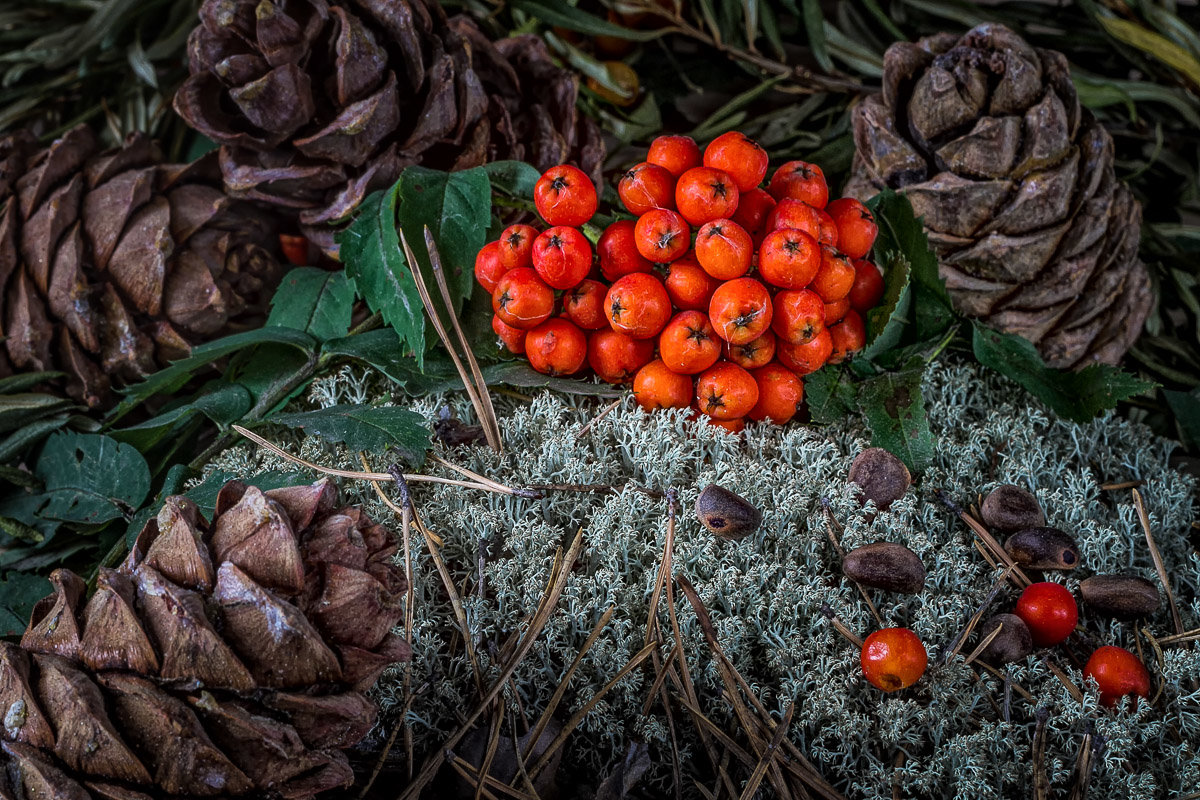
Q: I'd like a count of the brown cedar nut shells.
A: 7